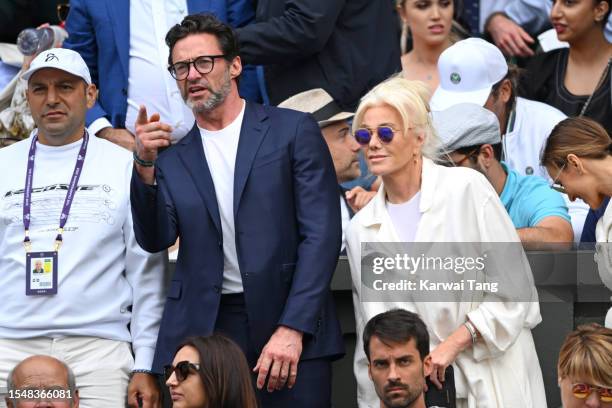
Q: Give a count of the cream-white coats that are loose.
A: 1